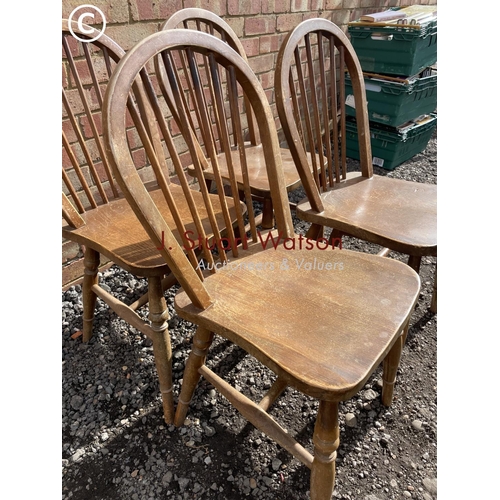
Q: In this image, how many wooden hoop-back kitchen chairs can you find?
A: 4